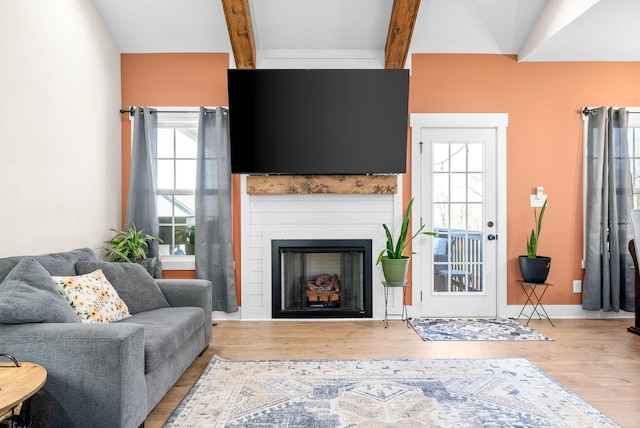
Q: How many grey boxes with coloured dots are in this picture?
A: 0